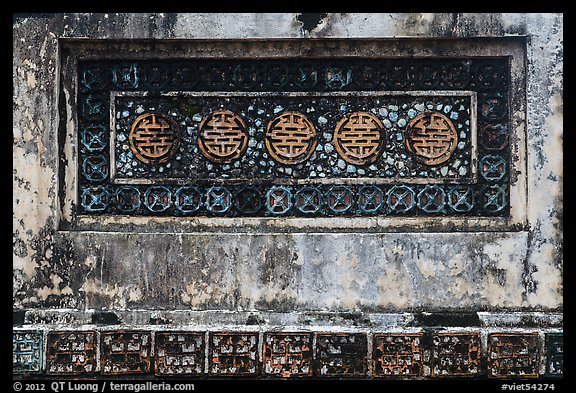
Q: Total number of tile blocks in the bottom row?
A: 11